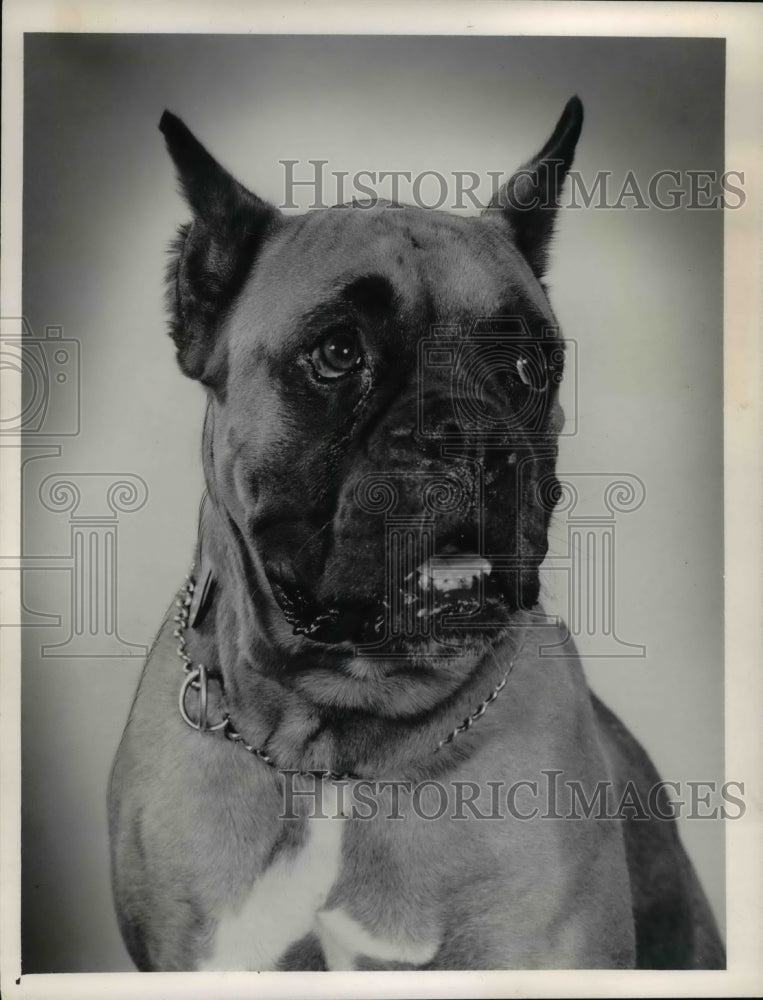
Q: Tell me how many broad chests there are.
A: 1